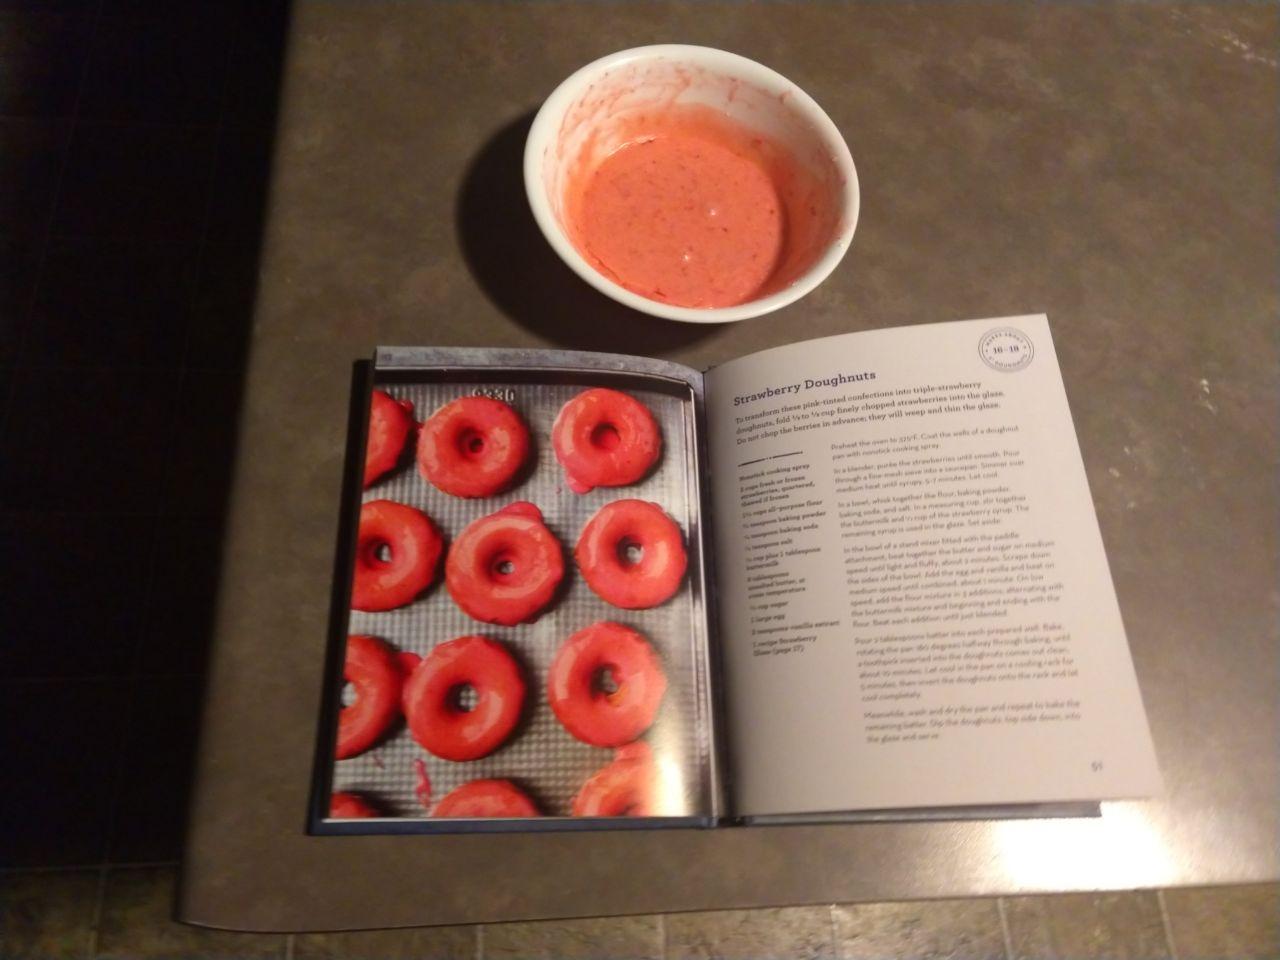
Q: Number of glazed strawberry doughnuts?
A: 12